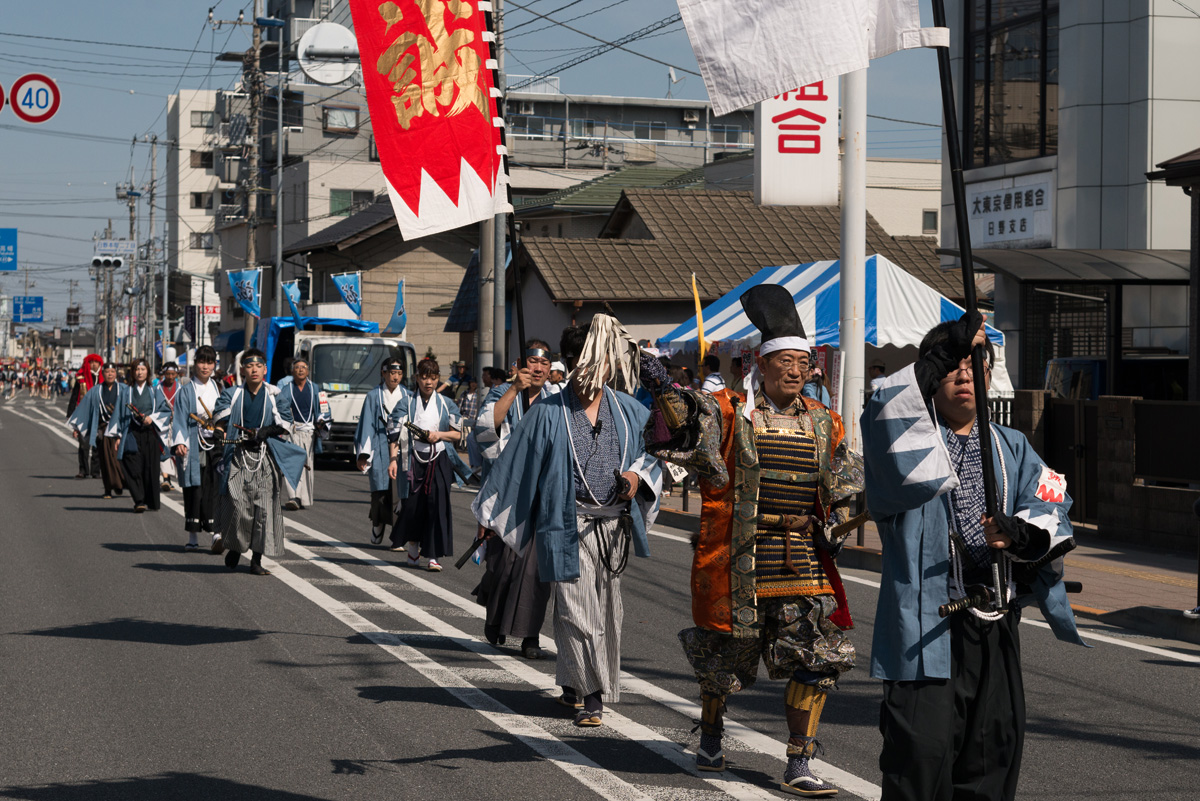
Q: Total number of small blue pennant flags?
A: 4